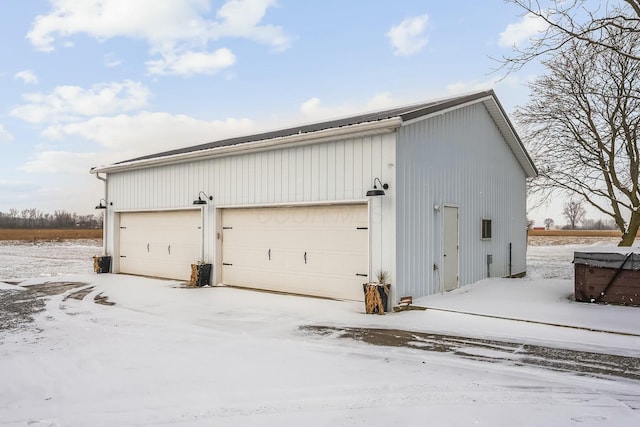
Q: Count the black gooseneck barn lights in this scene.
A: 3